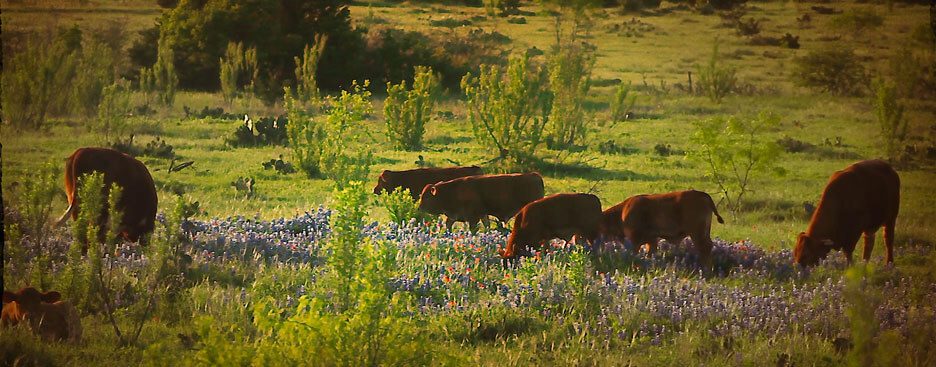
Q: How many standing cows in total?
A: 6